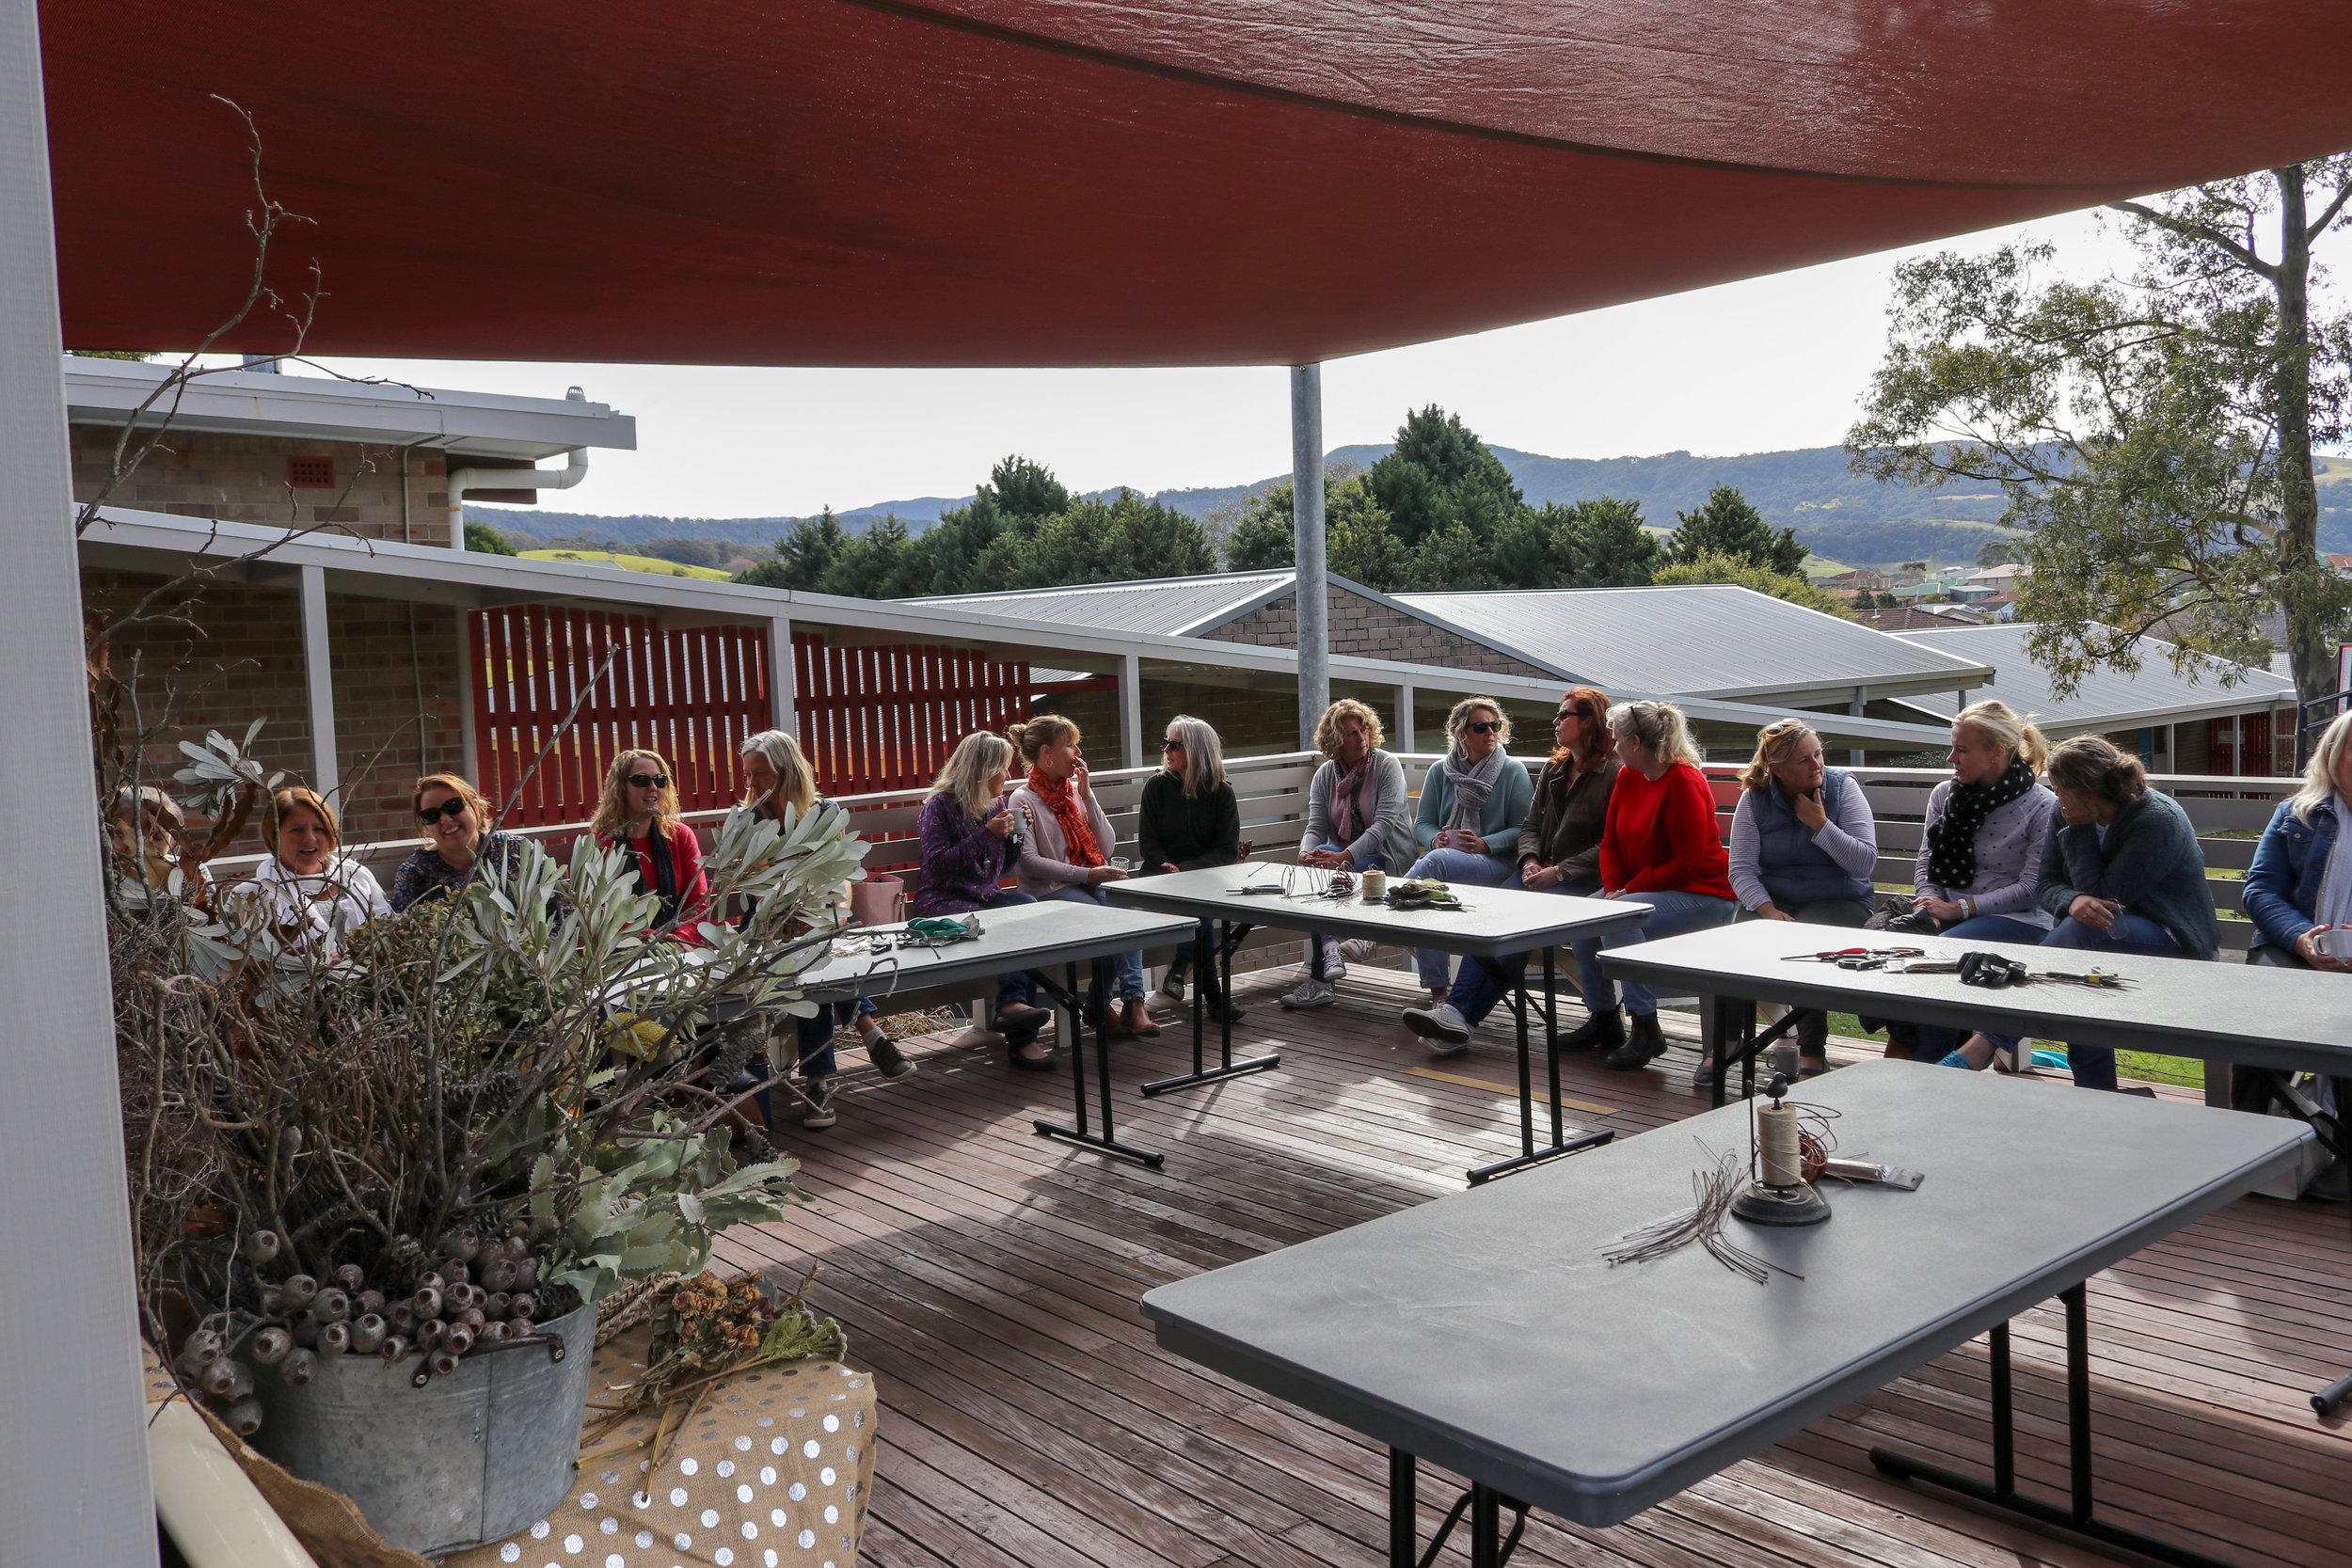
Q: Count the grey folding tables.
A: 4